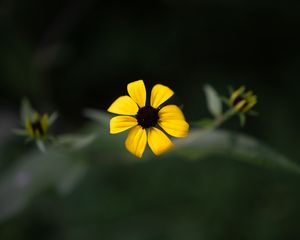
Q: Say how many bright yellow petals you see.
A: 8